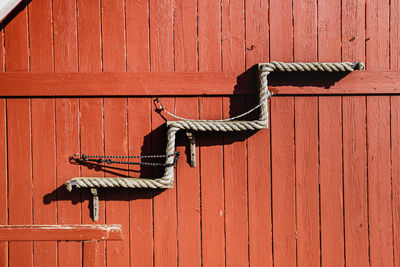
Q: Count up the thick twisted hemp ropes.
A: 1